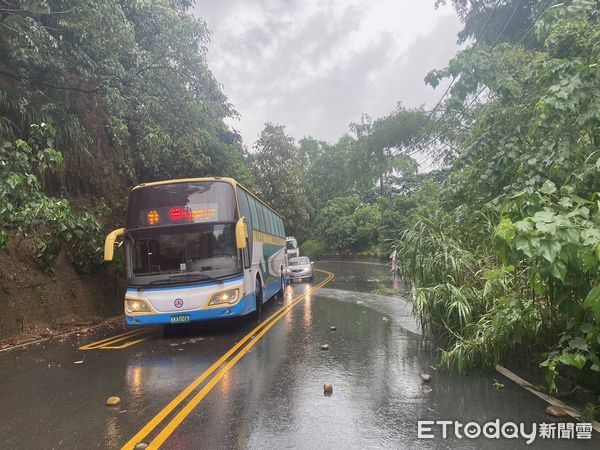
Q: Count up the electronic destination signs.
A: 1